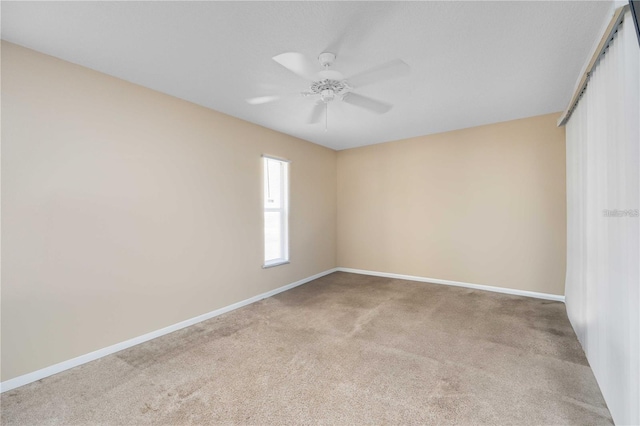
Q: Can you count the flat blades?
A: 5